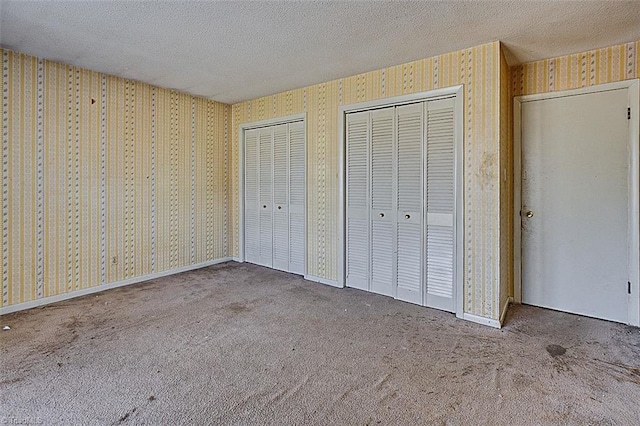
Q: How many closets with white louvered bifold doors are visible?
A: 2